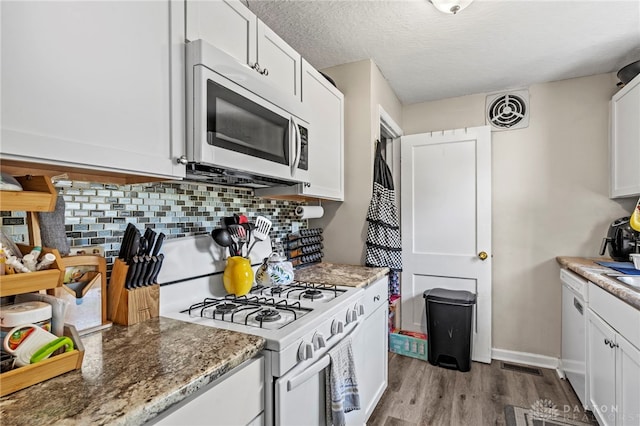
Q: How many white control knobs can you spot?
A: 5